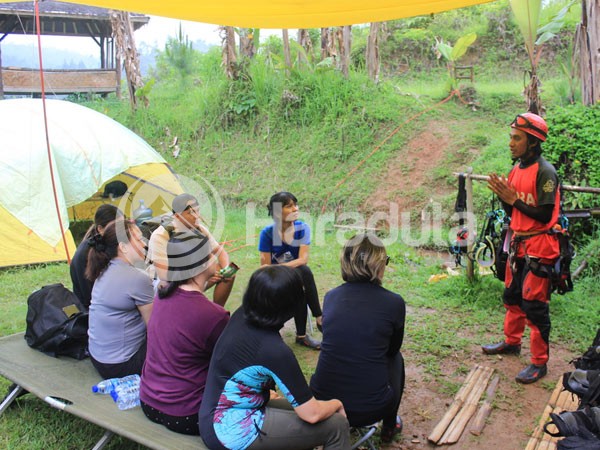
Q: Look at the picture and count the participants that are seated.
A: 7